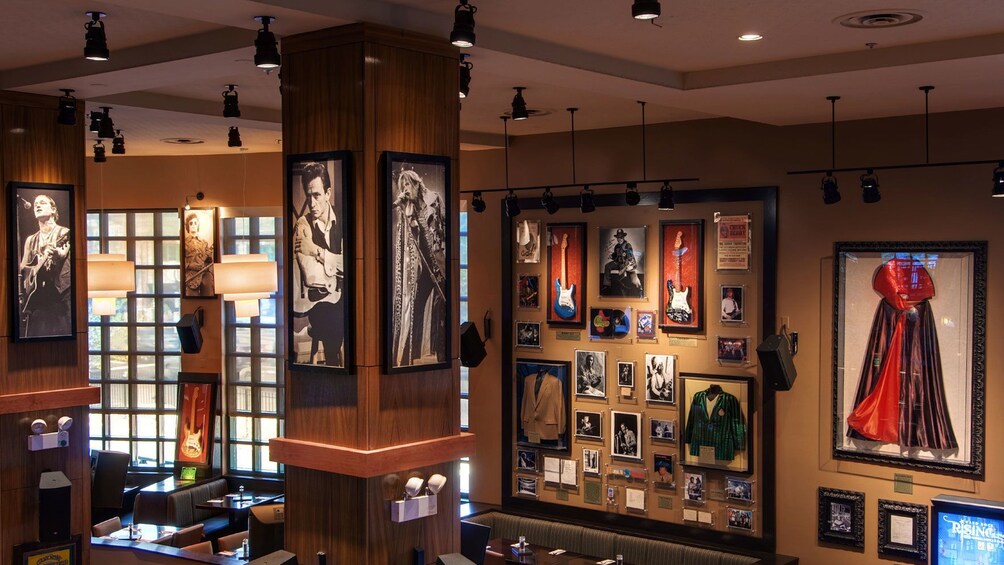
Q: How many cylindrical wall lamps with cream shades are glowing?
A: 2